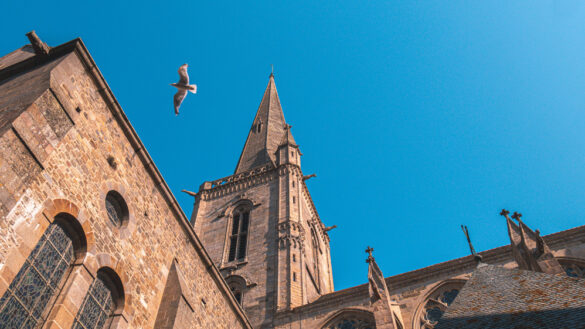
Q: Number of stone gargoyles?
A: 3